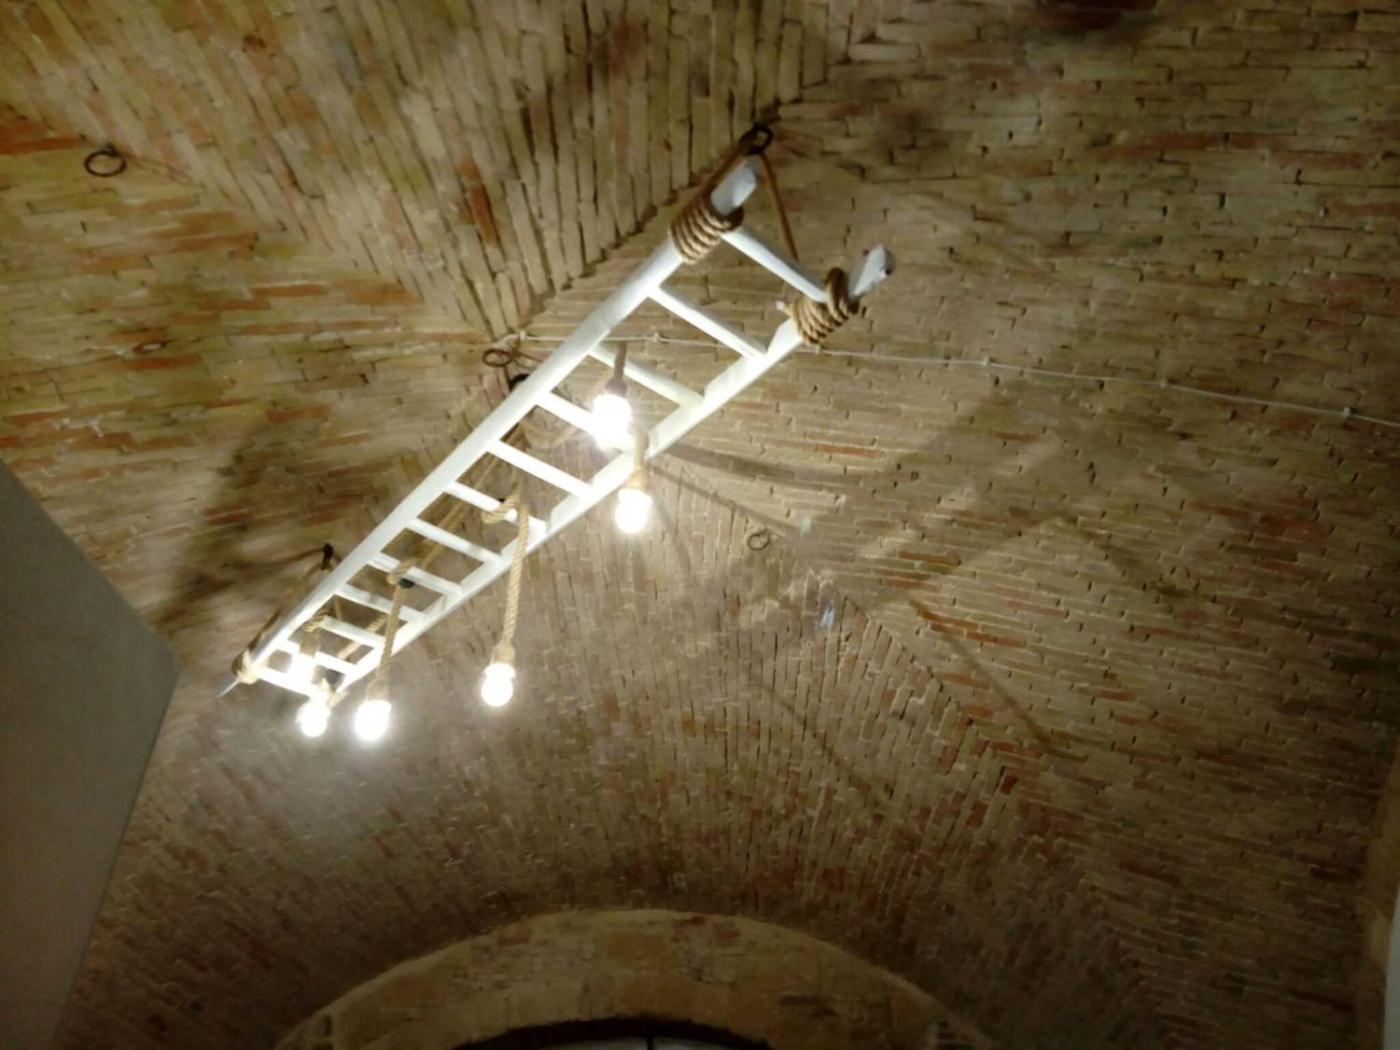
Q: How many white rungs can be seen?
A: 12